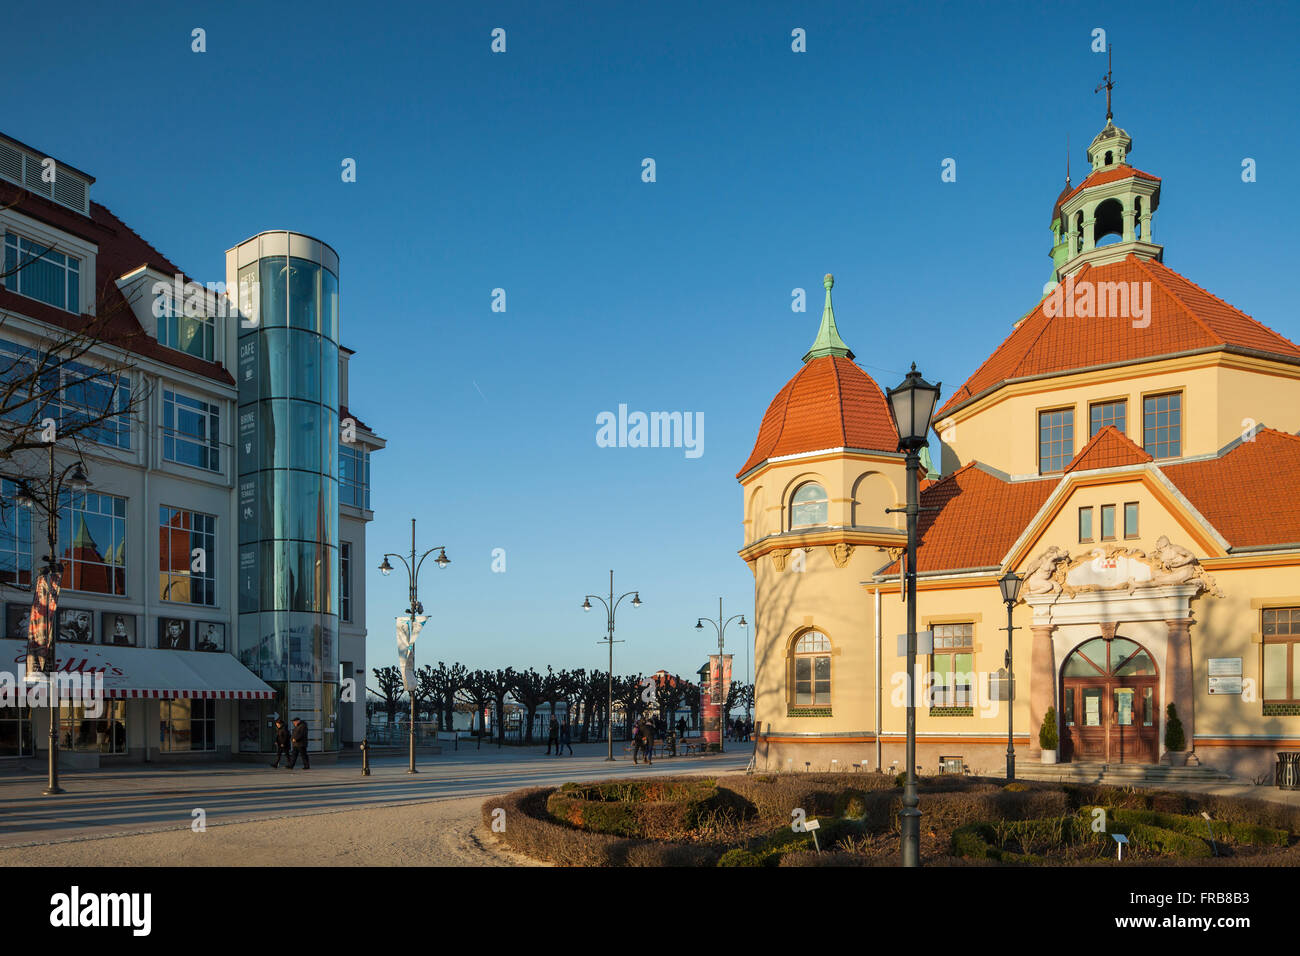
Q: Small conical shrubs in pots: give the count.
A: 2